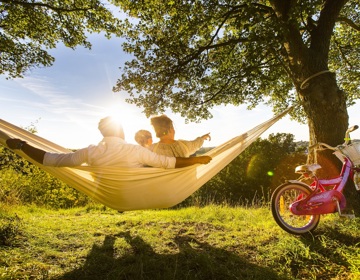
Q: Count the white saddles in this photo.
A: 1